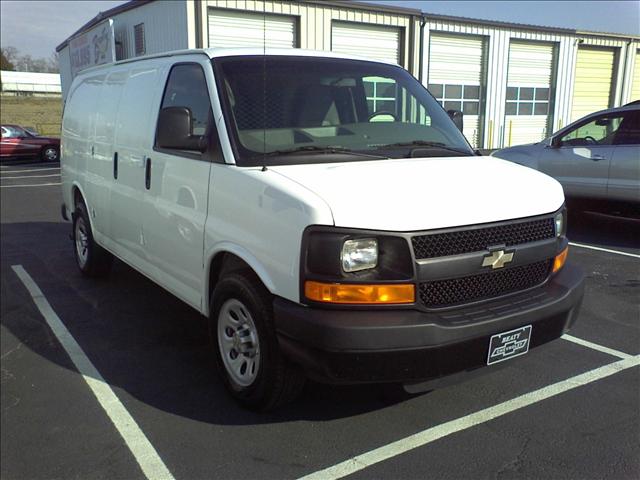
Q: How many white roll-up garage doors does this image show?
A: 4